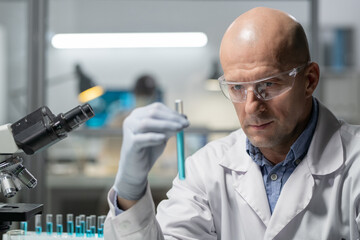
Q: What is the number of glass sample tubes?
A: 12